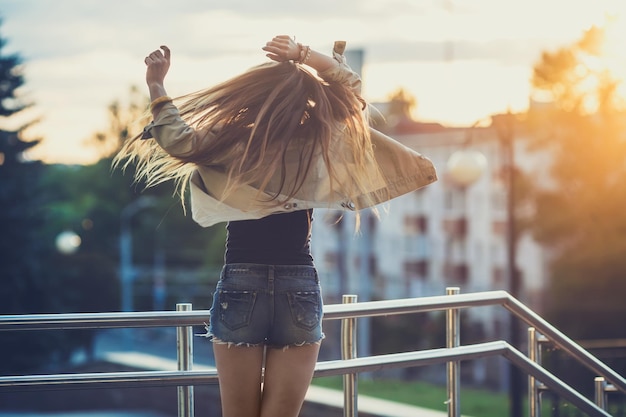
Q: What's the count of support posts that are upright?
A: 5